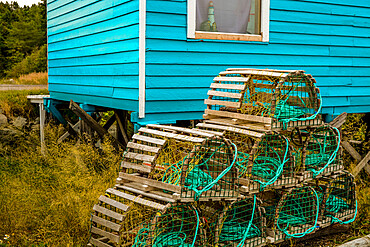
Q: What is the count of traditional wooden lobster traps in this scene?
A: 8